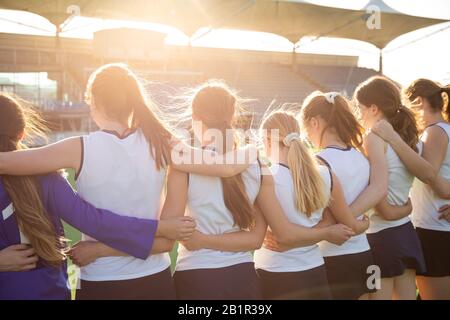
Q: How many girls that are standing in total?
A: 7